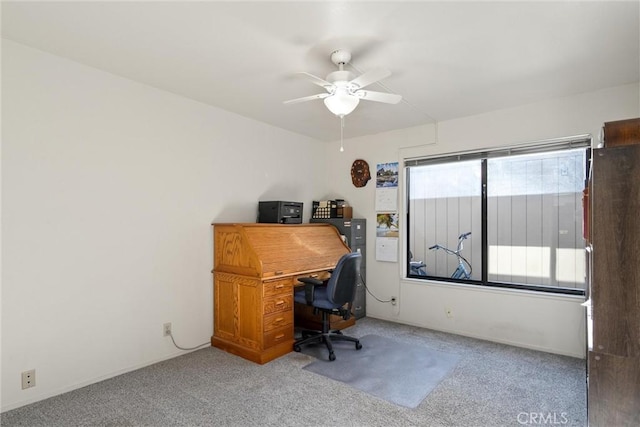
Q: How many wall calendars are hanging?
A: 2